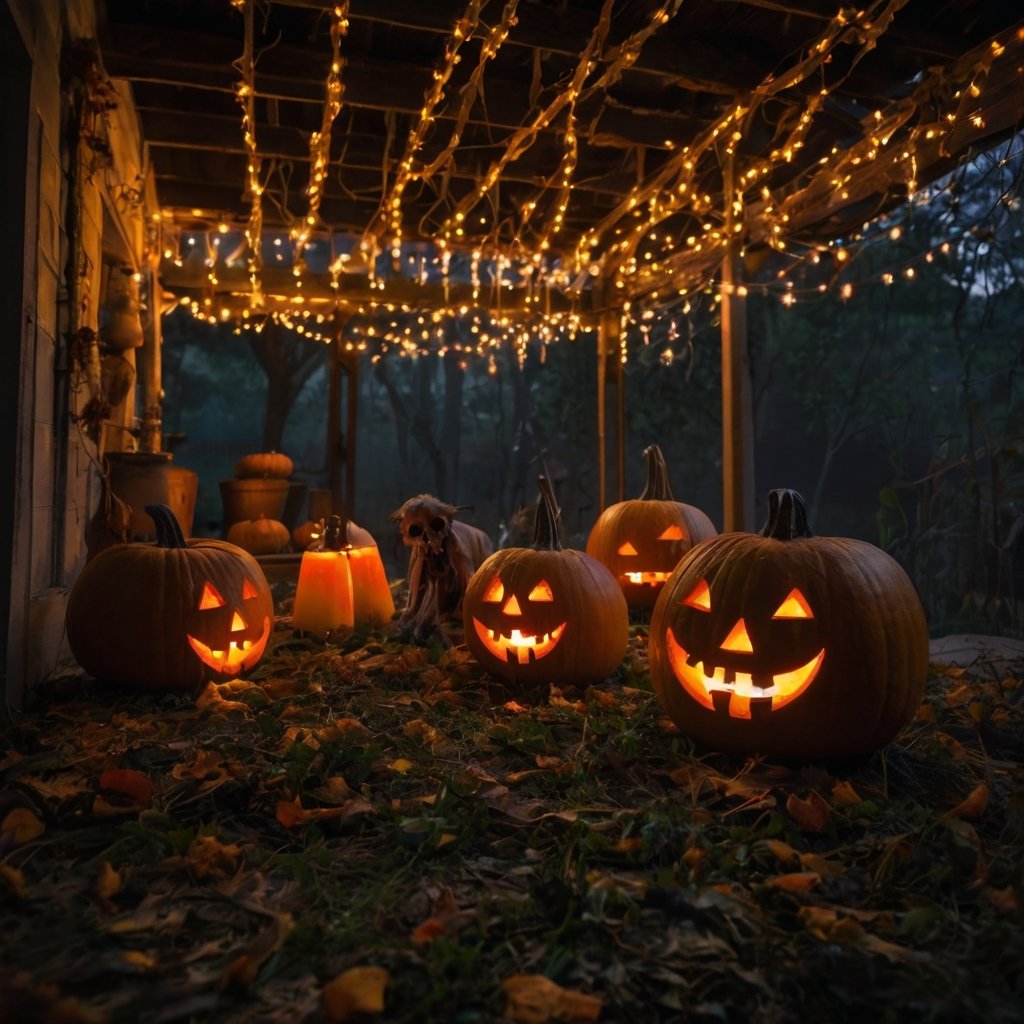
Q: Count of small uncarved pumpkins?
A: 3